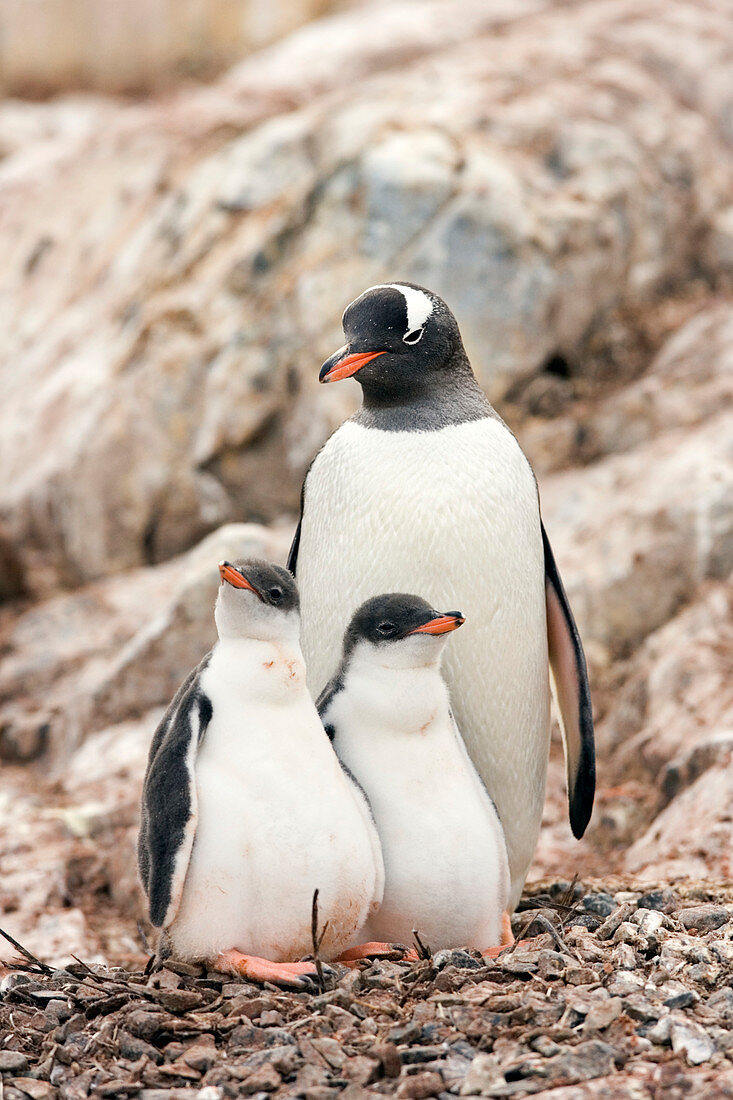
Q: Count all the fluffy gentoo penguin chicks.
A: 2